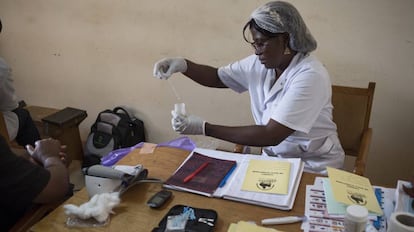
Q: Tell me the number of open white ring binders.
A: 1